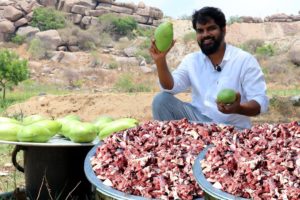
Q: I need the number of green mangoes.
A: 12